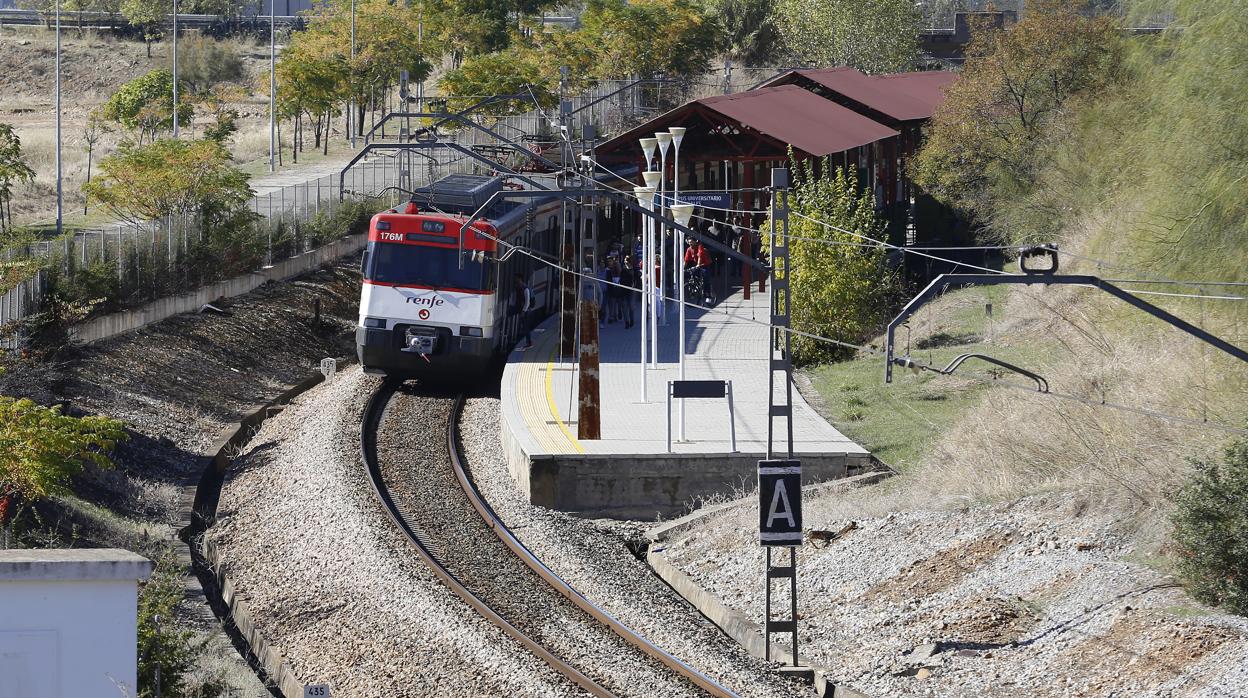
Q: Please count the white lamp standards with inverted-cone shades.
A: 6